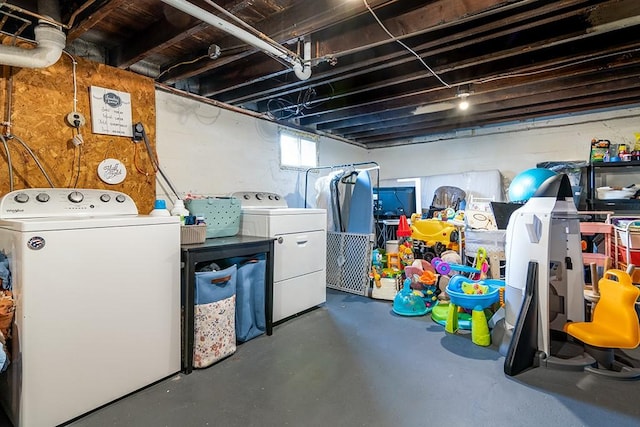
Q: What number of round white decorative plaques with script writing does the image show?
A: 1